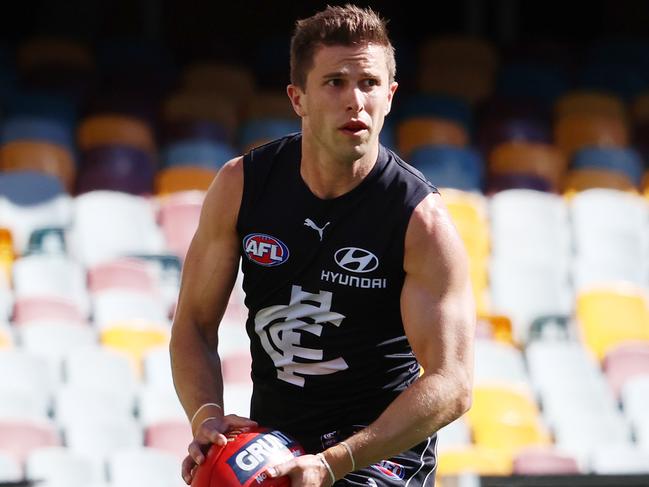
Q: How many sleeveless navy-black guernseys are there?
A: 1